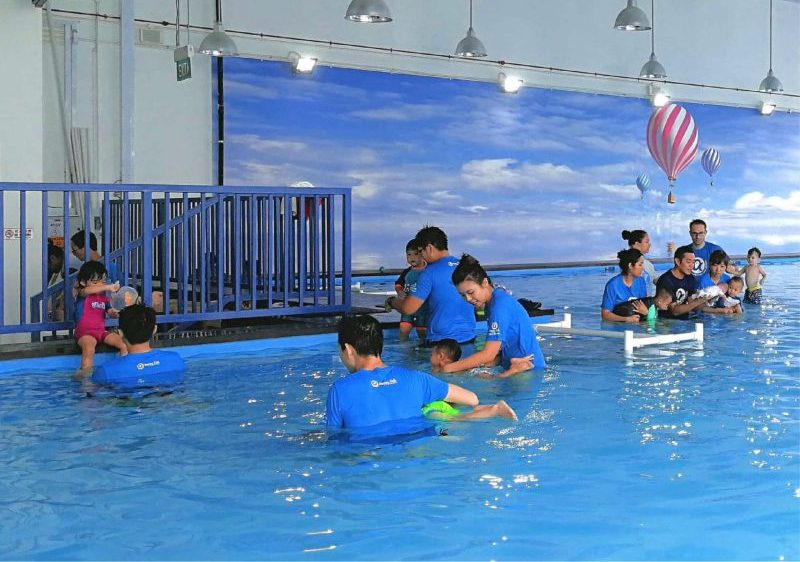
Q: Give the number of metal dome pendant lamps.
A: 6